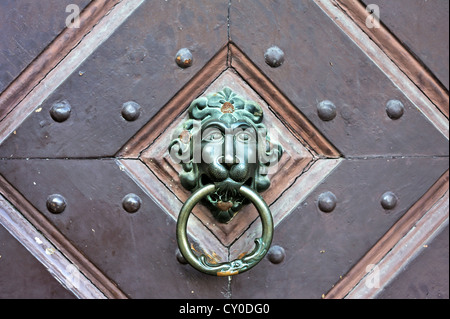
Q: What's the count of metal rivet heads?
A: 12